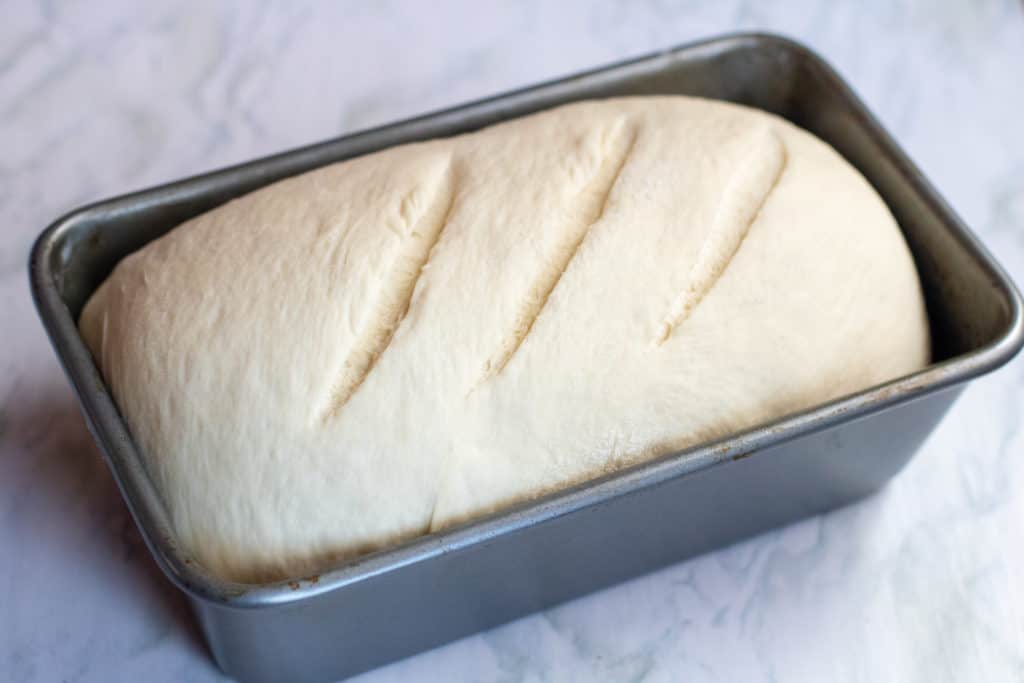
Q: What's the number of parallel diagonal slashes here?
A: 3